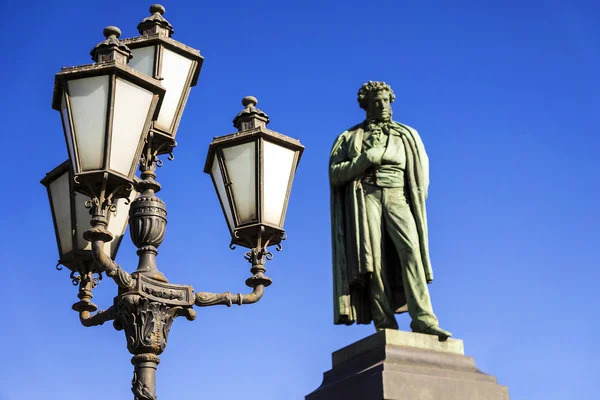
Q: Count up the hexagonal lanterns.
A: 4